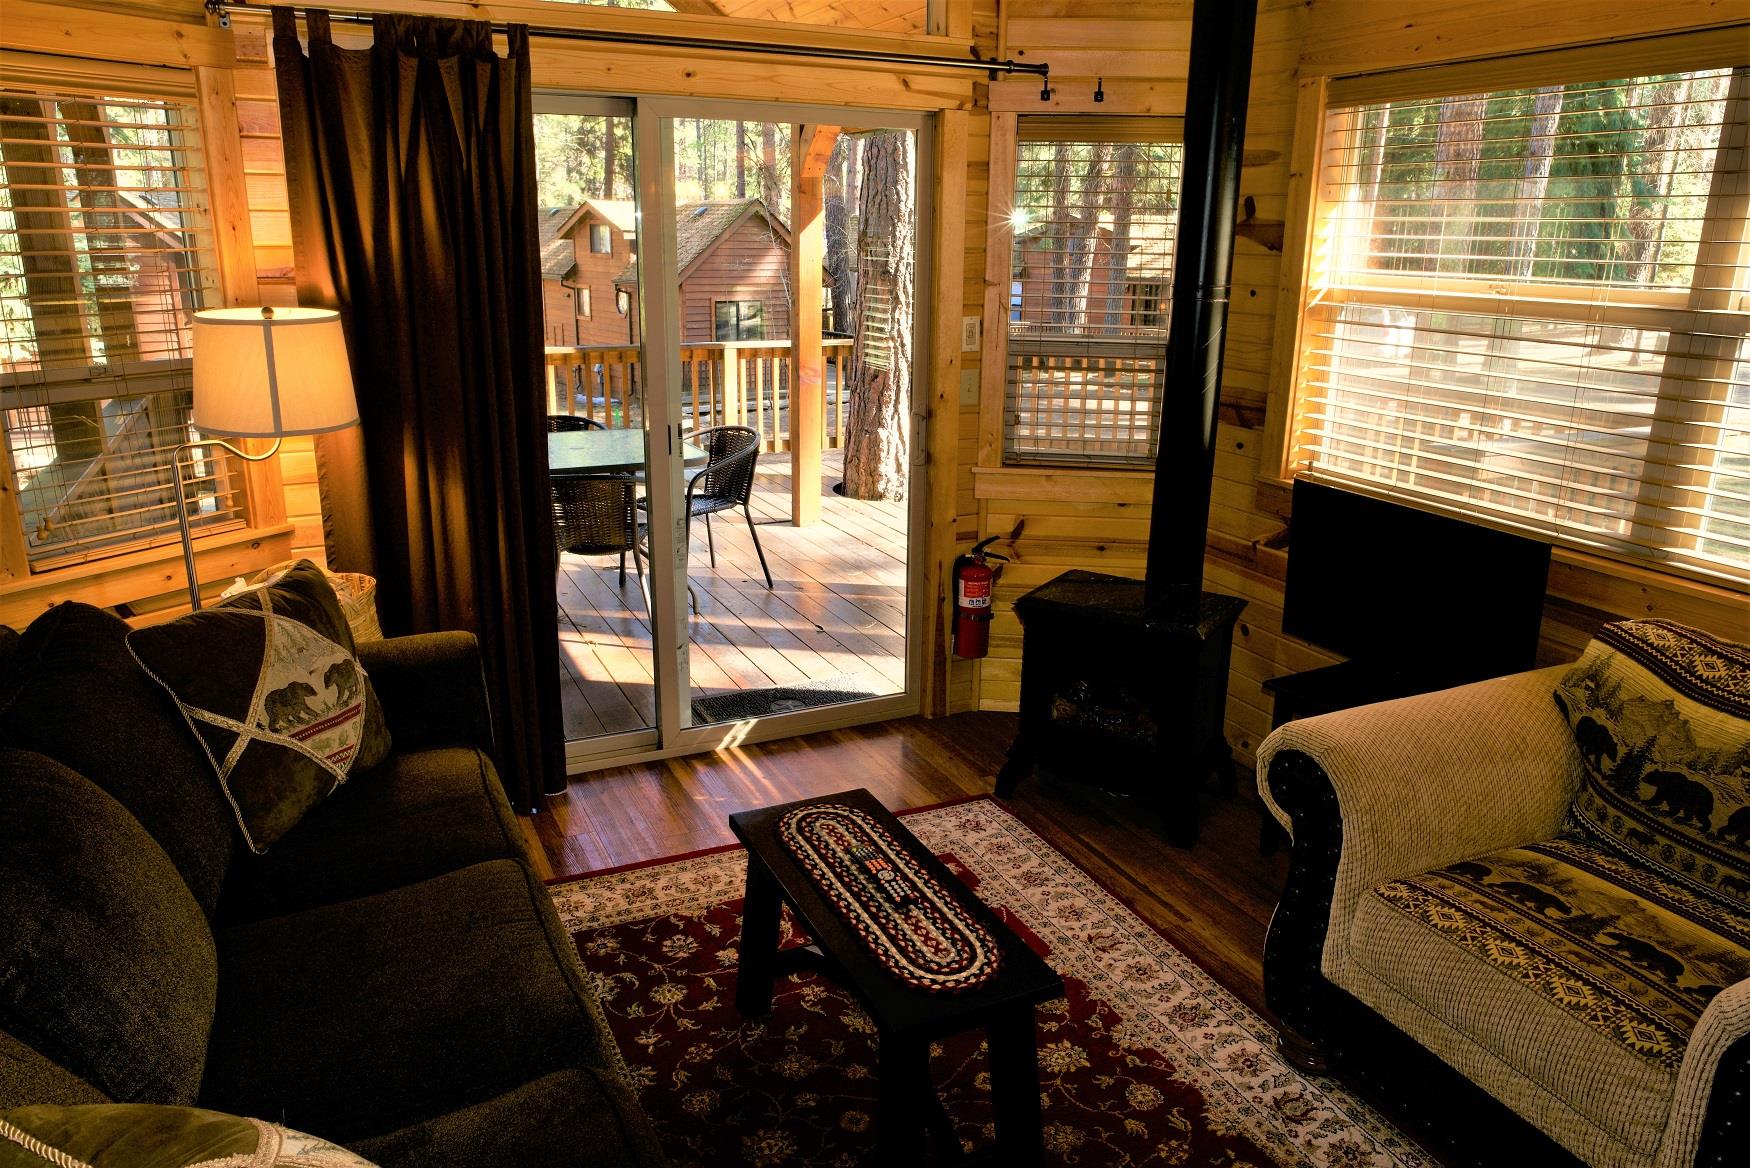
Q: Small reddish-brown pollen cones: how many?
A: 0